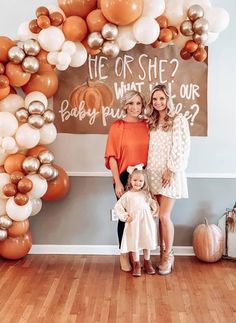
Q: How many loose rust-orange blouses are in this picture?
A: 1